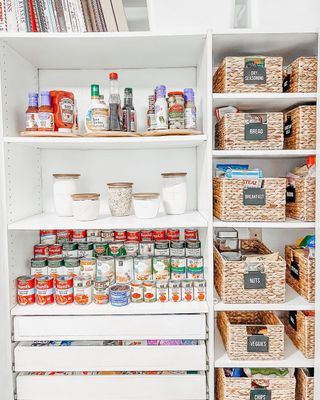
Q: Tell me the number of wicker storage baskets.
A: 12